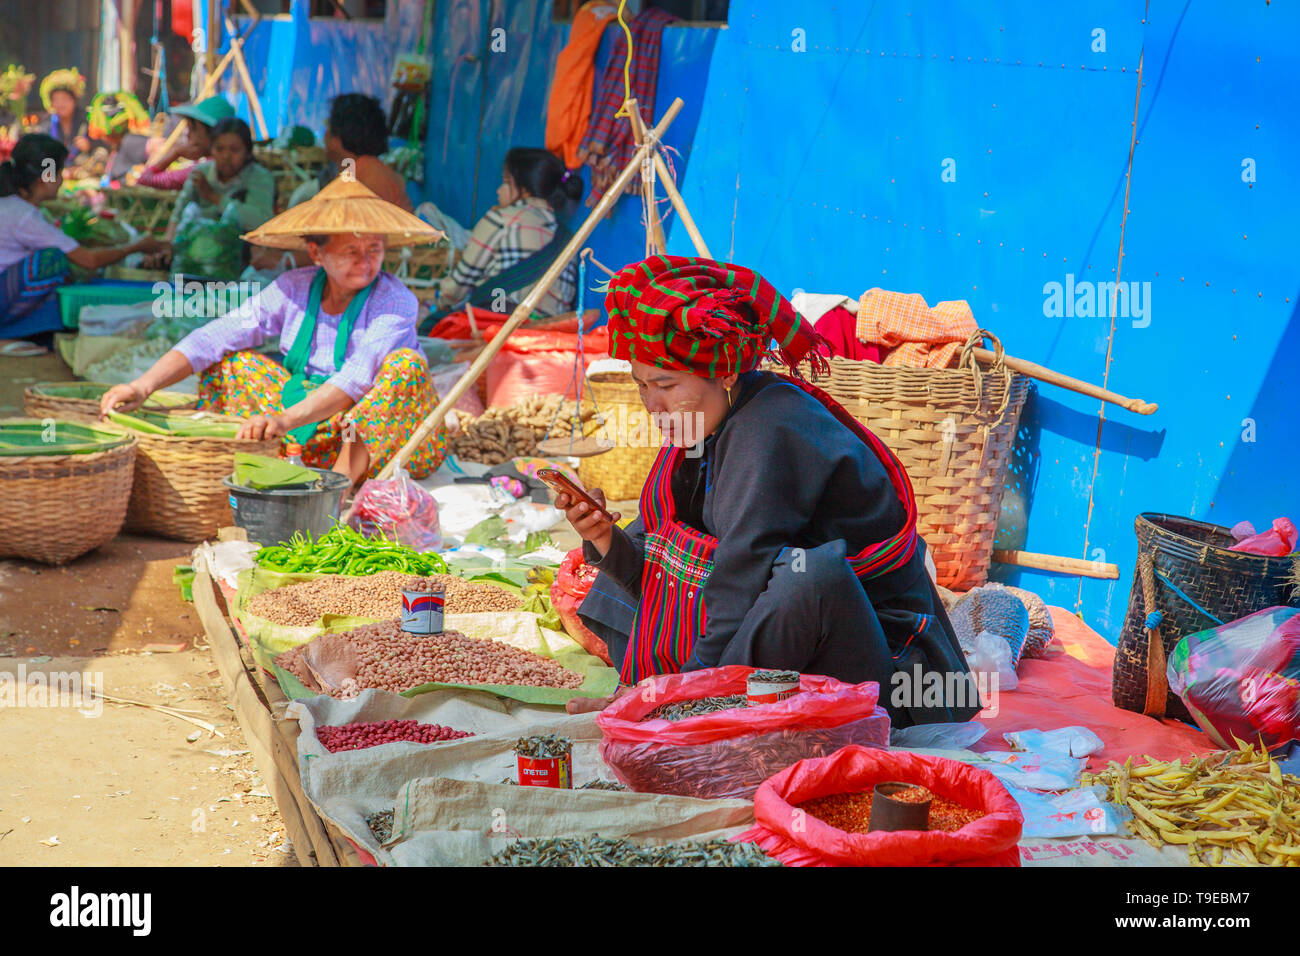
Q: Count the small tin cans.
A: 4